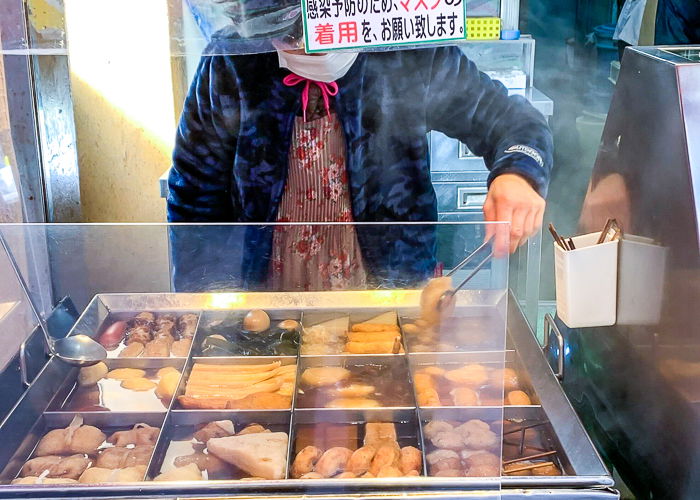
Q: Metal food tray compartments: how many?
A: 12